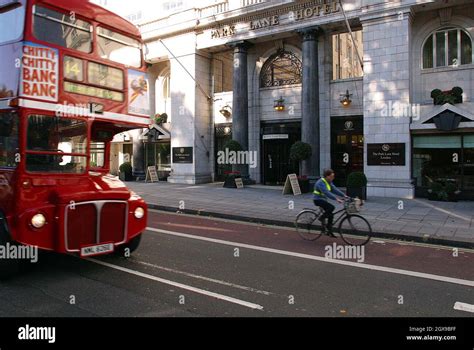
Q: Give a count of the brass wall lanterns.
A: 3